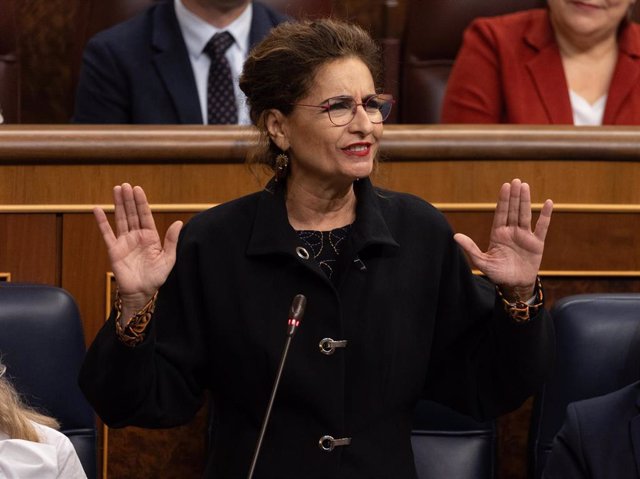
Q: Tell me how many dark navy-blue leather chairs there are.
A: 3